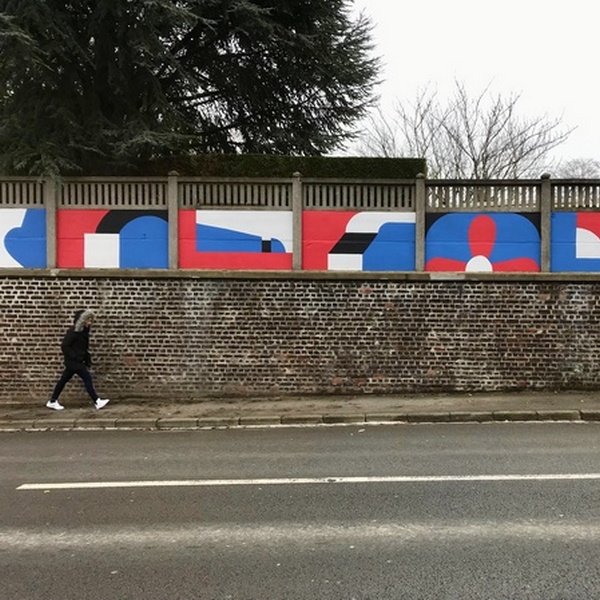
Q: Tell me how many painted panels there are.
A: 6